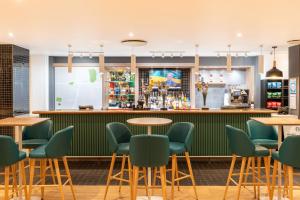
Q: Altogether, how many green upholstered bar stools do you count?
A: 9